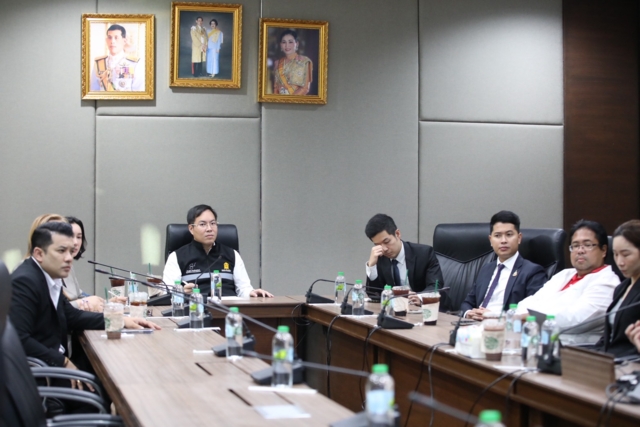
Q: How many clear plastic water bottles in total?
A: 14